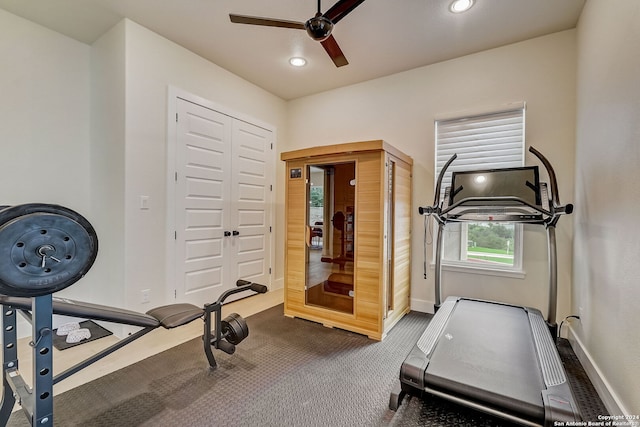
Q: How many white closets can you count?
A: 1